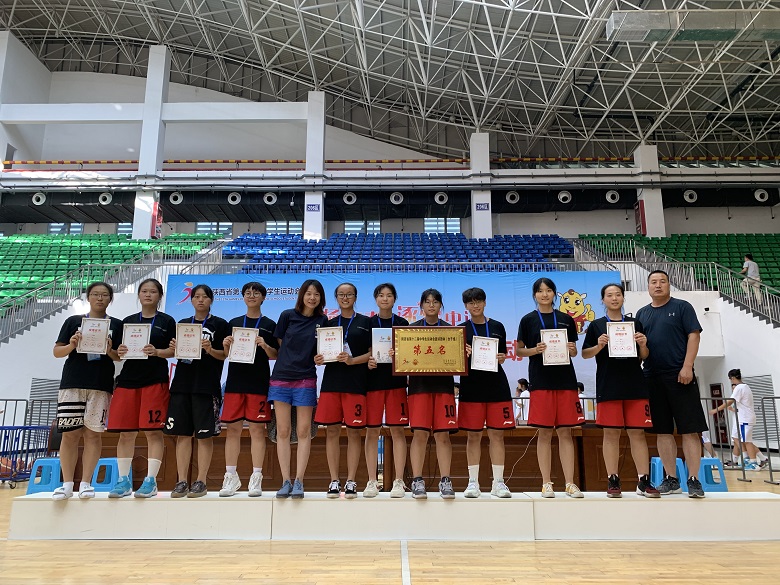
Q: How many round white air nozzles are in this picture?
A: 13